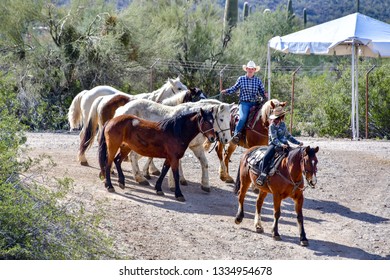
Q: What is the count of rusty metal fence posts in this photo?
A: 4